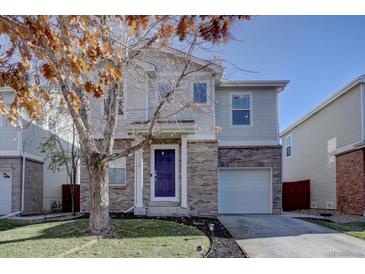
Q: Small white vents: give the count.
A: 2